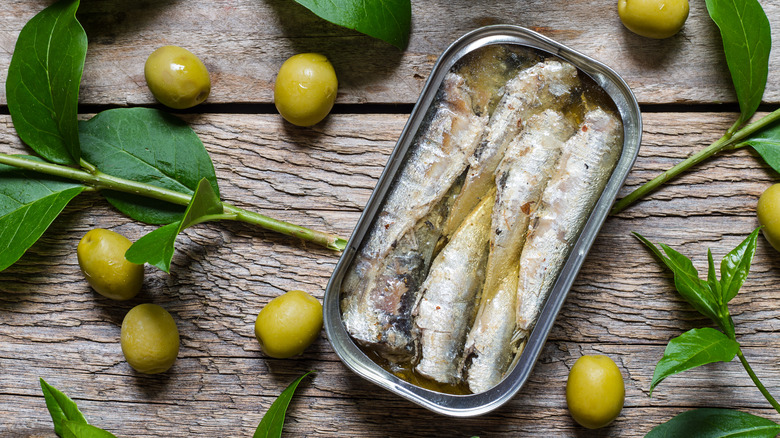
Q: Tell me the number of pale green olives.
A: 8